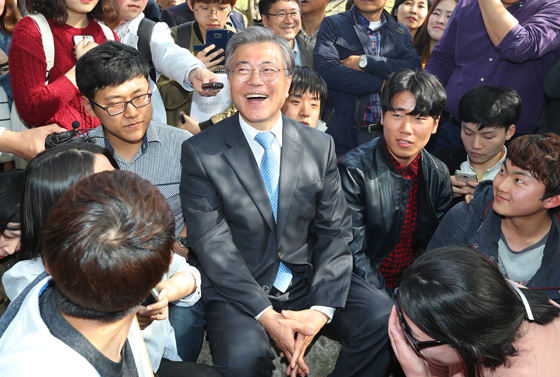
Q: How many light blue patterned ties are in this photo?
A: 1